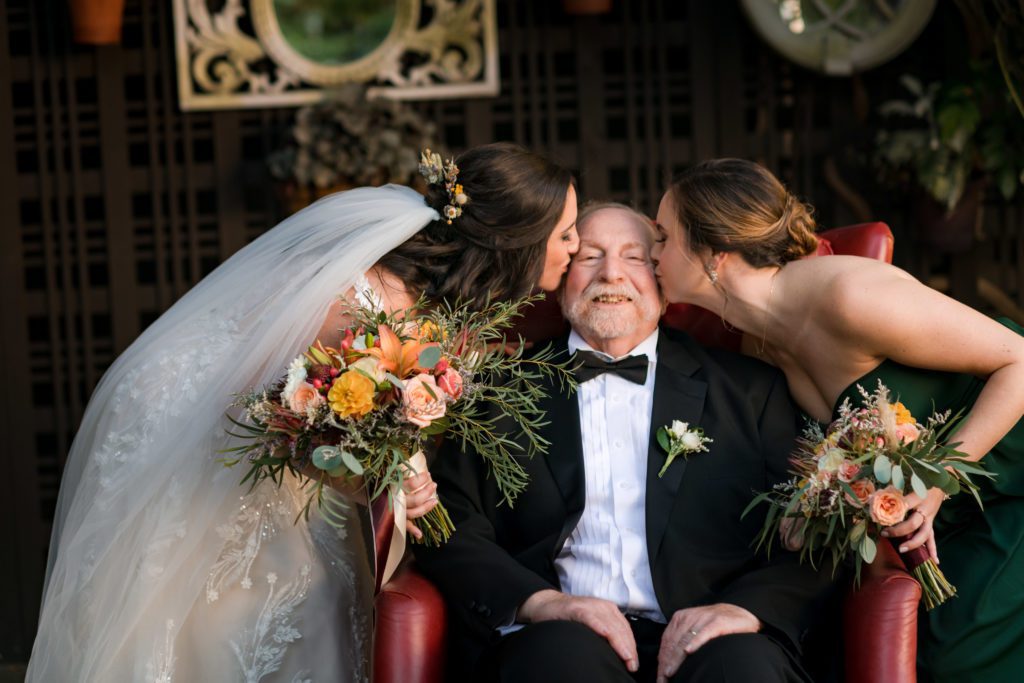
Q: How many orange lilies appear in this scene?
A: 1